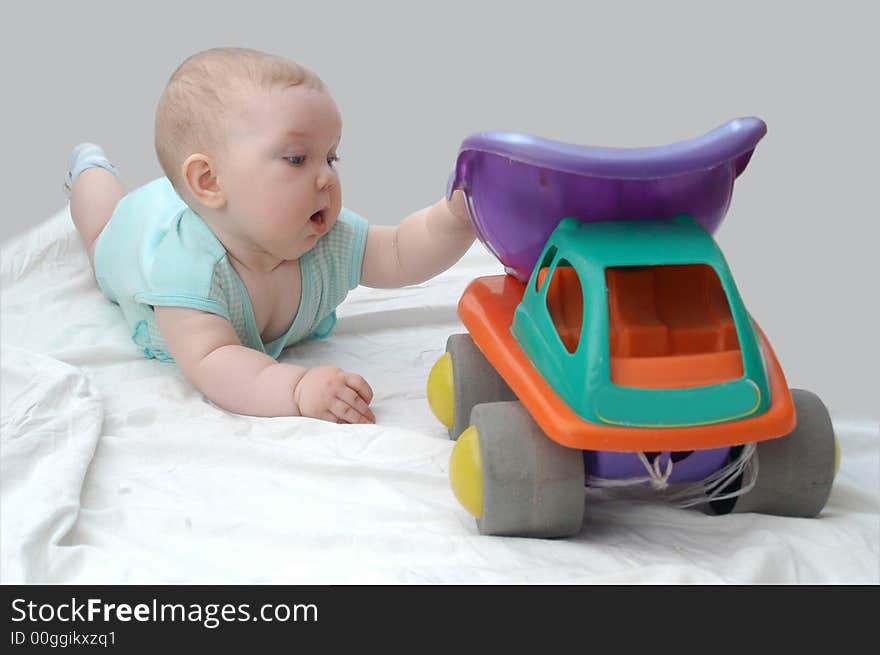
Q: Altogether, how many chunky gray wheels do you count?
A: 3